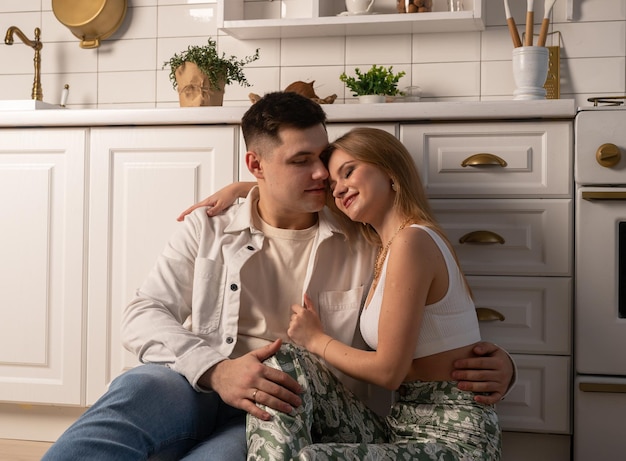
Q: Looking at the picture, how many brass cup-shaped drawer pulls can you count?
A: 3